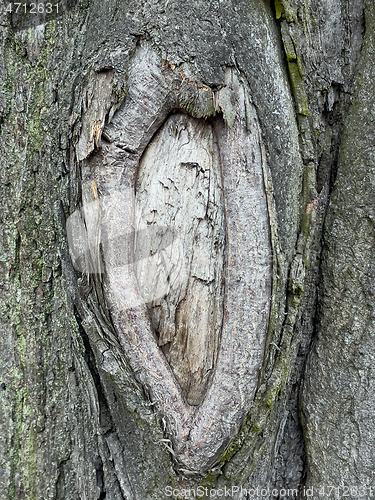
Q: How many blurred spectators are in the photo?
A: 0